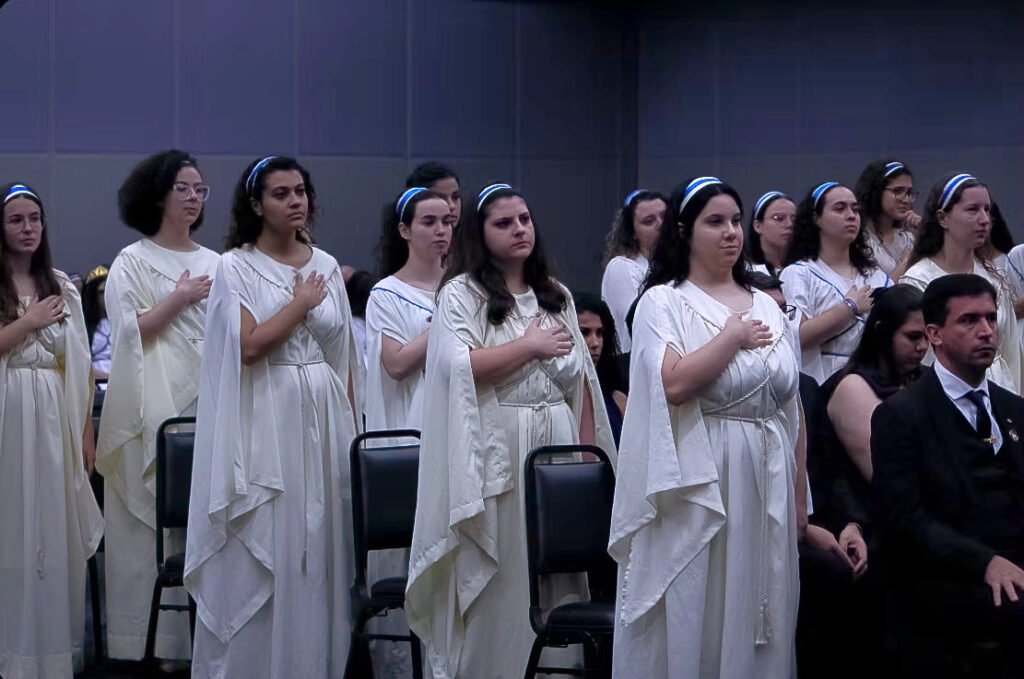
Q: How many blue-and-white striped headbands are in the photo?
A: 10